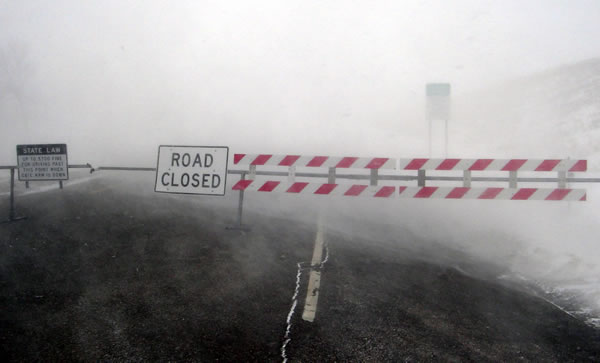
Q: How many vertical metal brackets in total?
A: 8